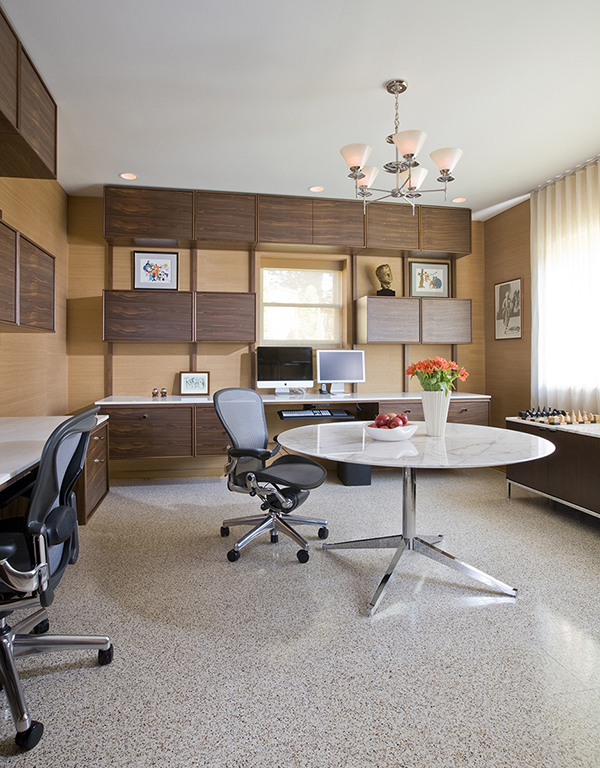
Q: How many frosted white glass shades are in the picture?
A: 5